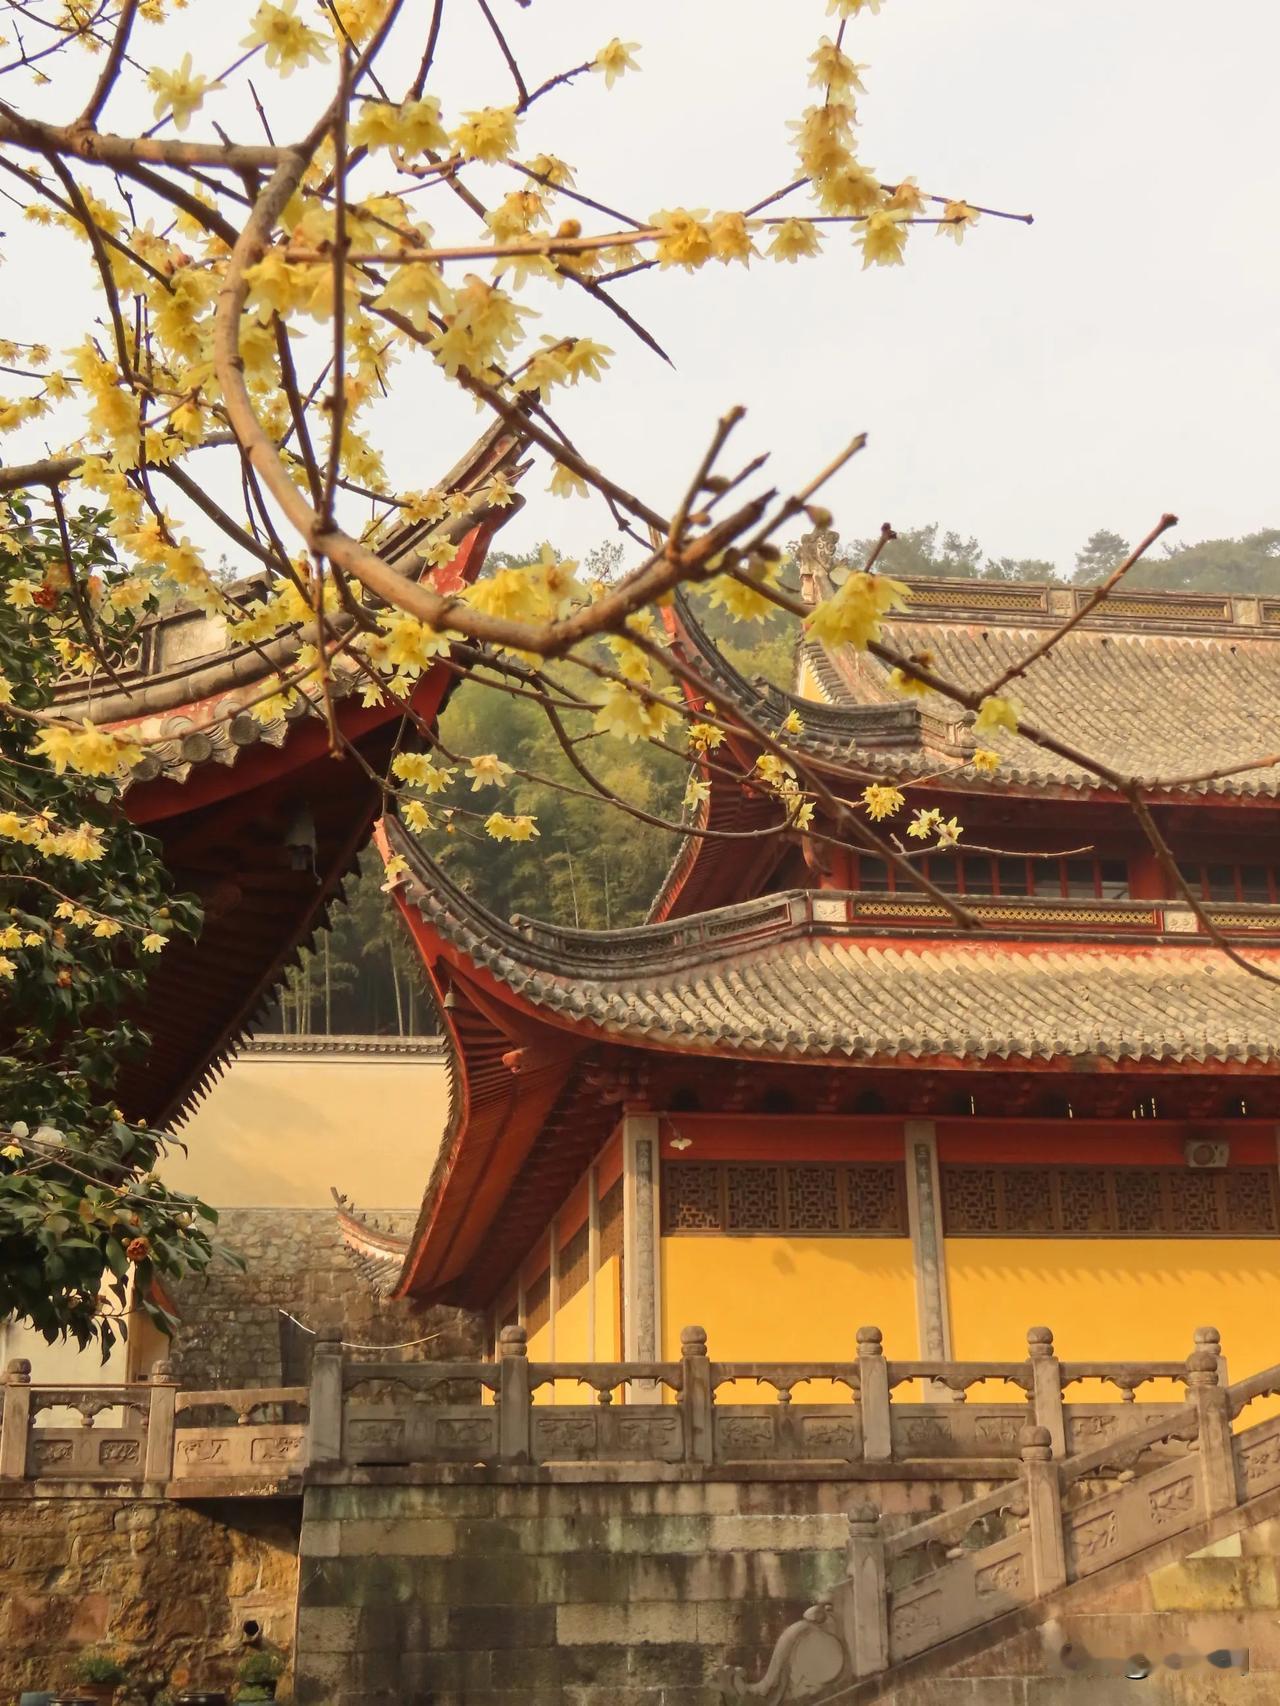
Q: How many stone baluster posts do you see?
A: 11